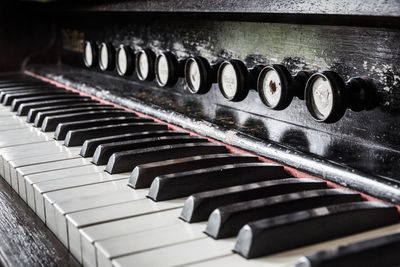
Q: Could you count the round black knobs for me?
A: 9